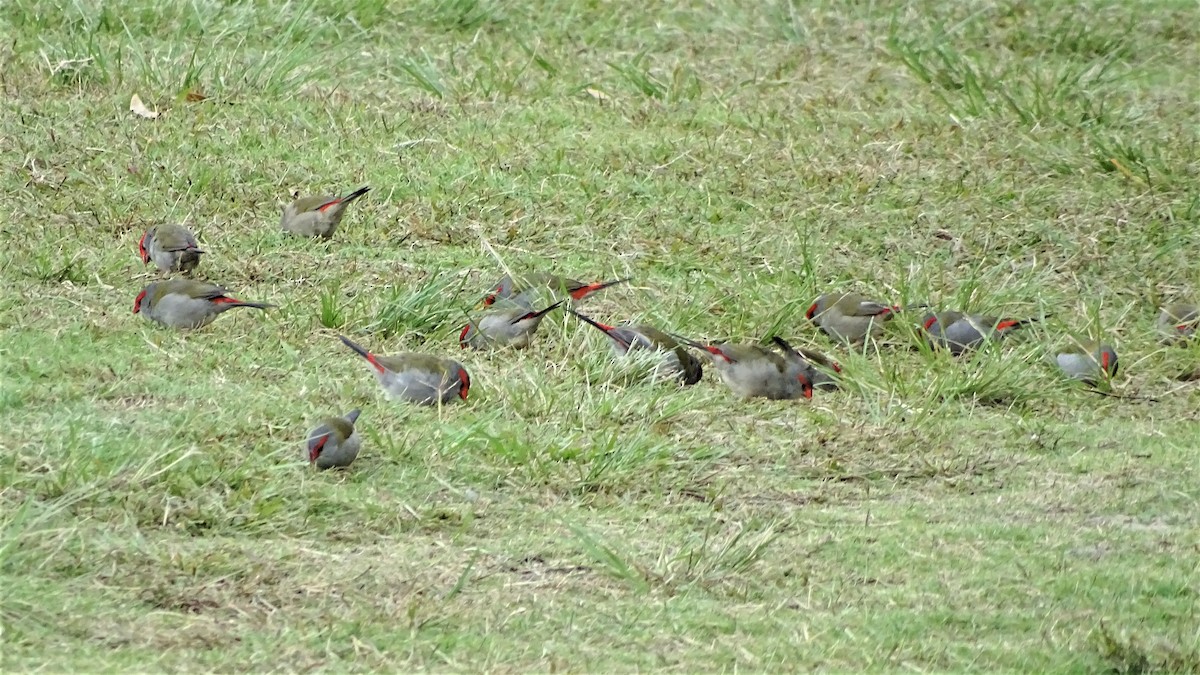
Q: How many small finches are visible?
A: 14